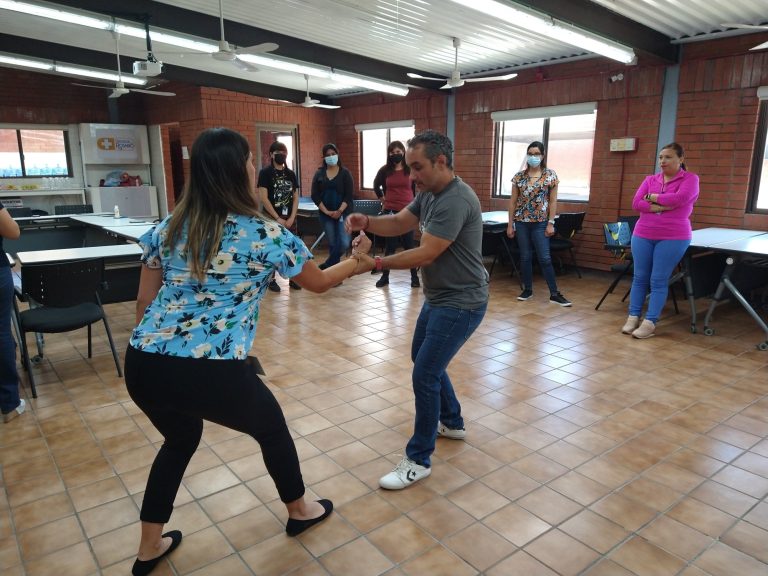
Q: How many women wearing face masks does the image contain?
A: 4